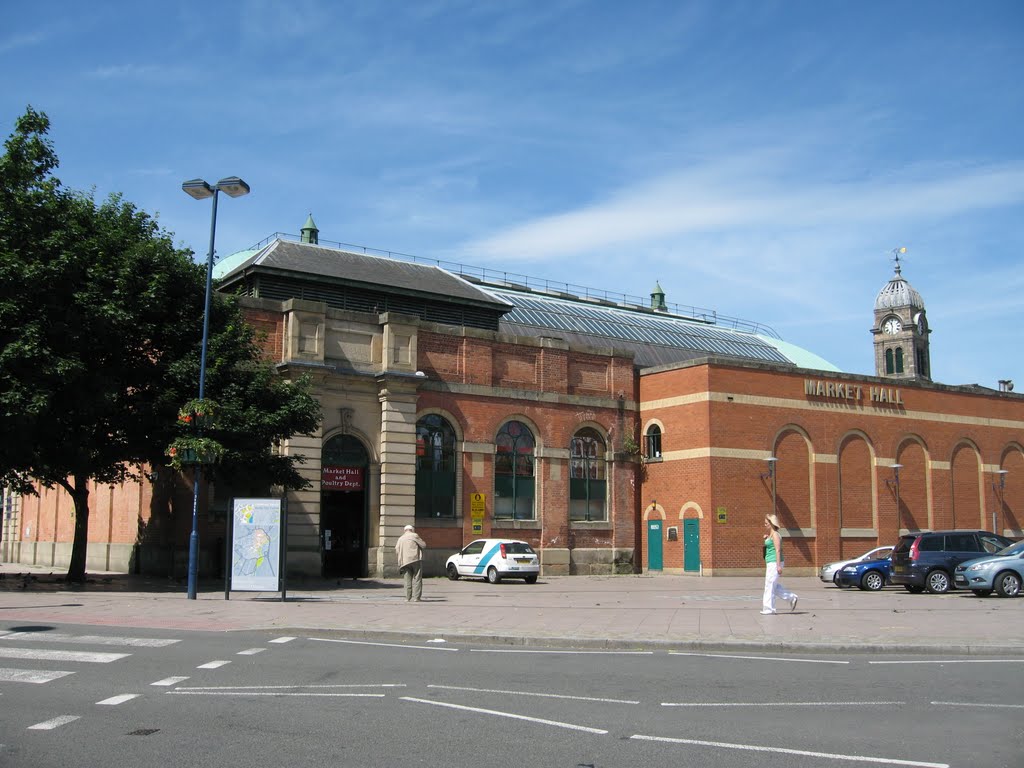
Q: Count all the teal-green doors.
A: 2